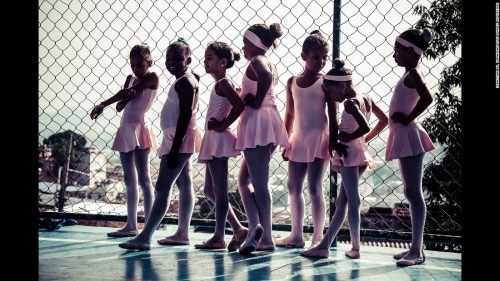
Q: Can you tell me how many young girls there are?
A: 7